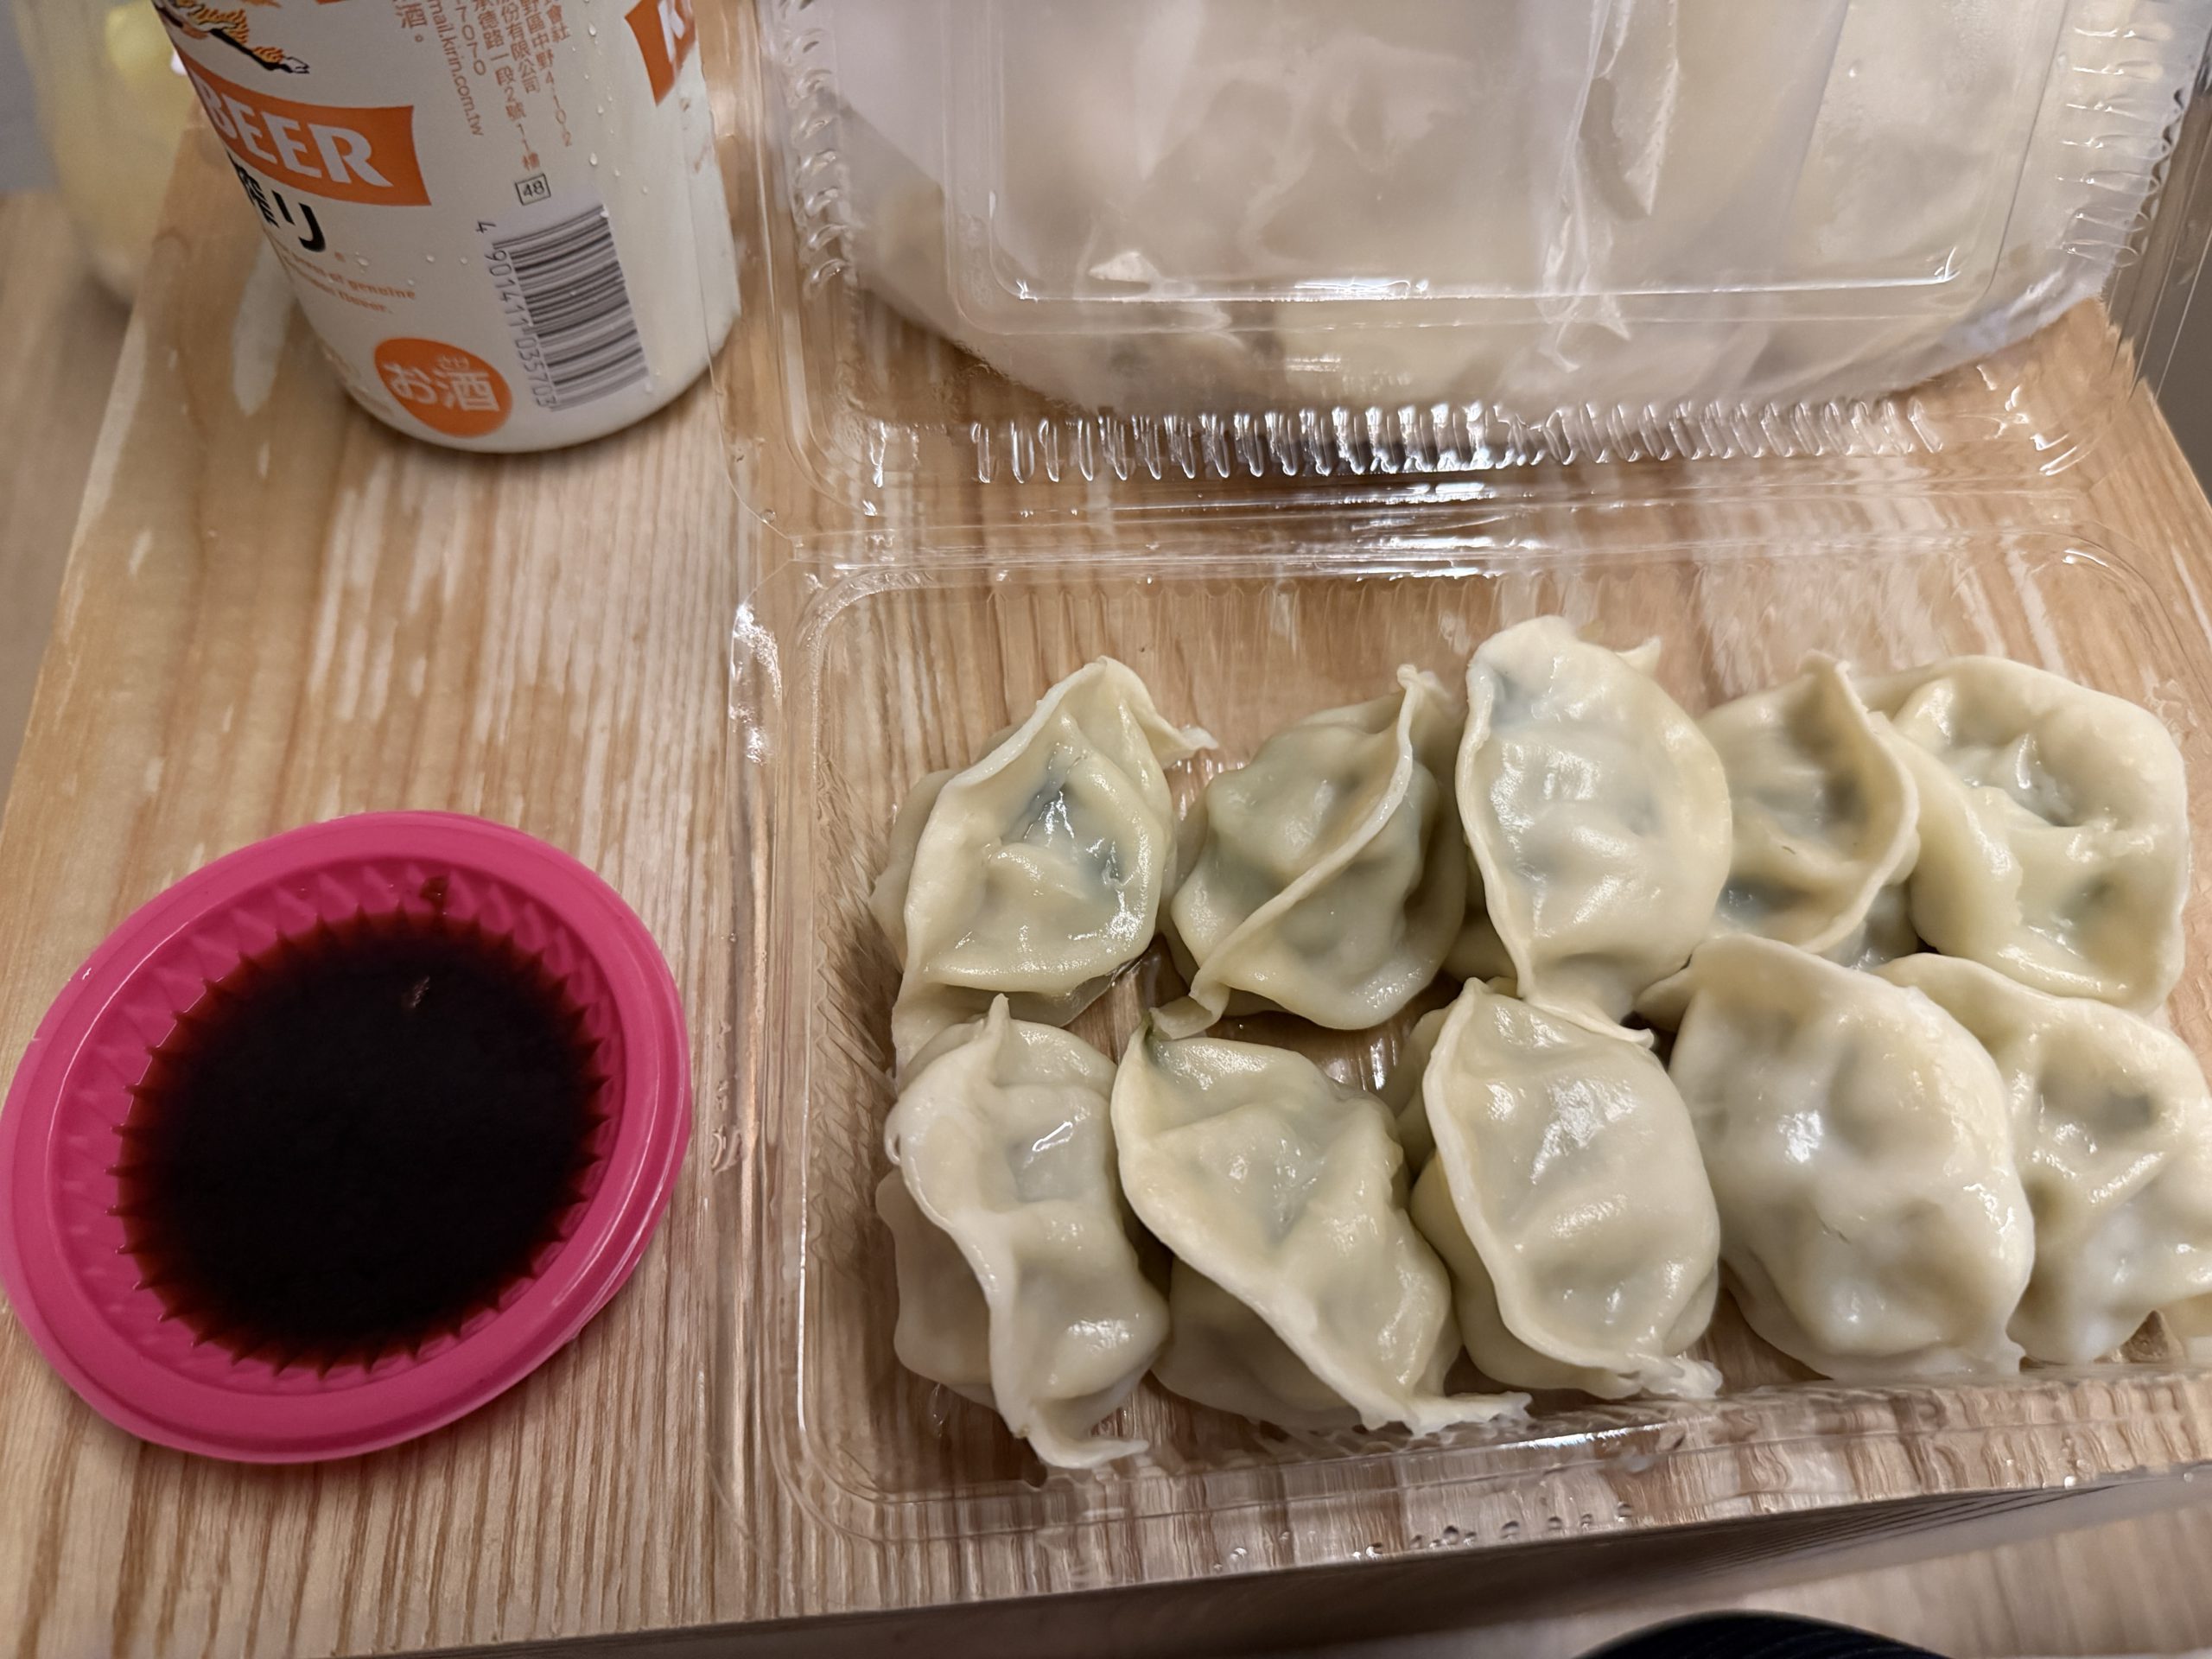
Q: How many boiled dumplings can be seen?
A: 10